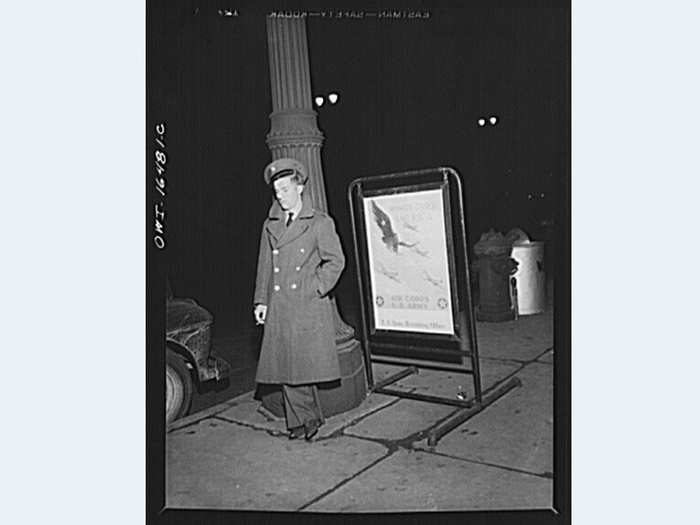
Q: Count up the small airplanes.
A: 4